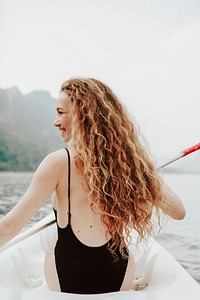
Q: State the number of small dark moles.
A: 3